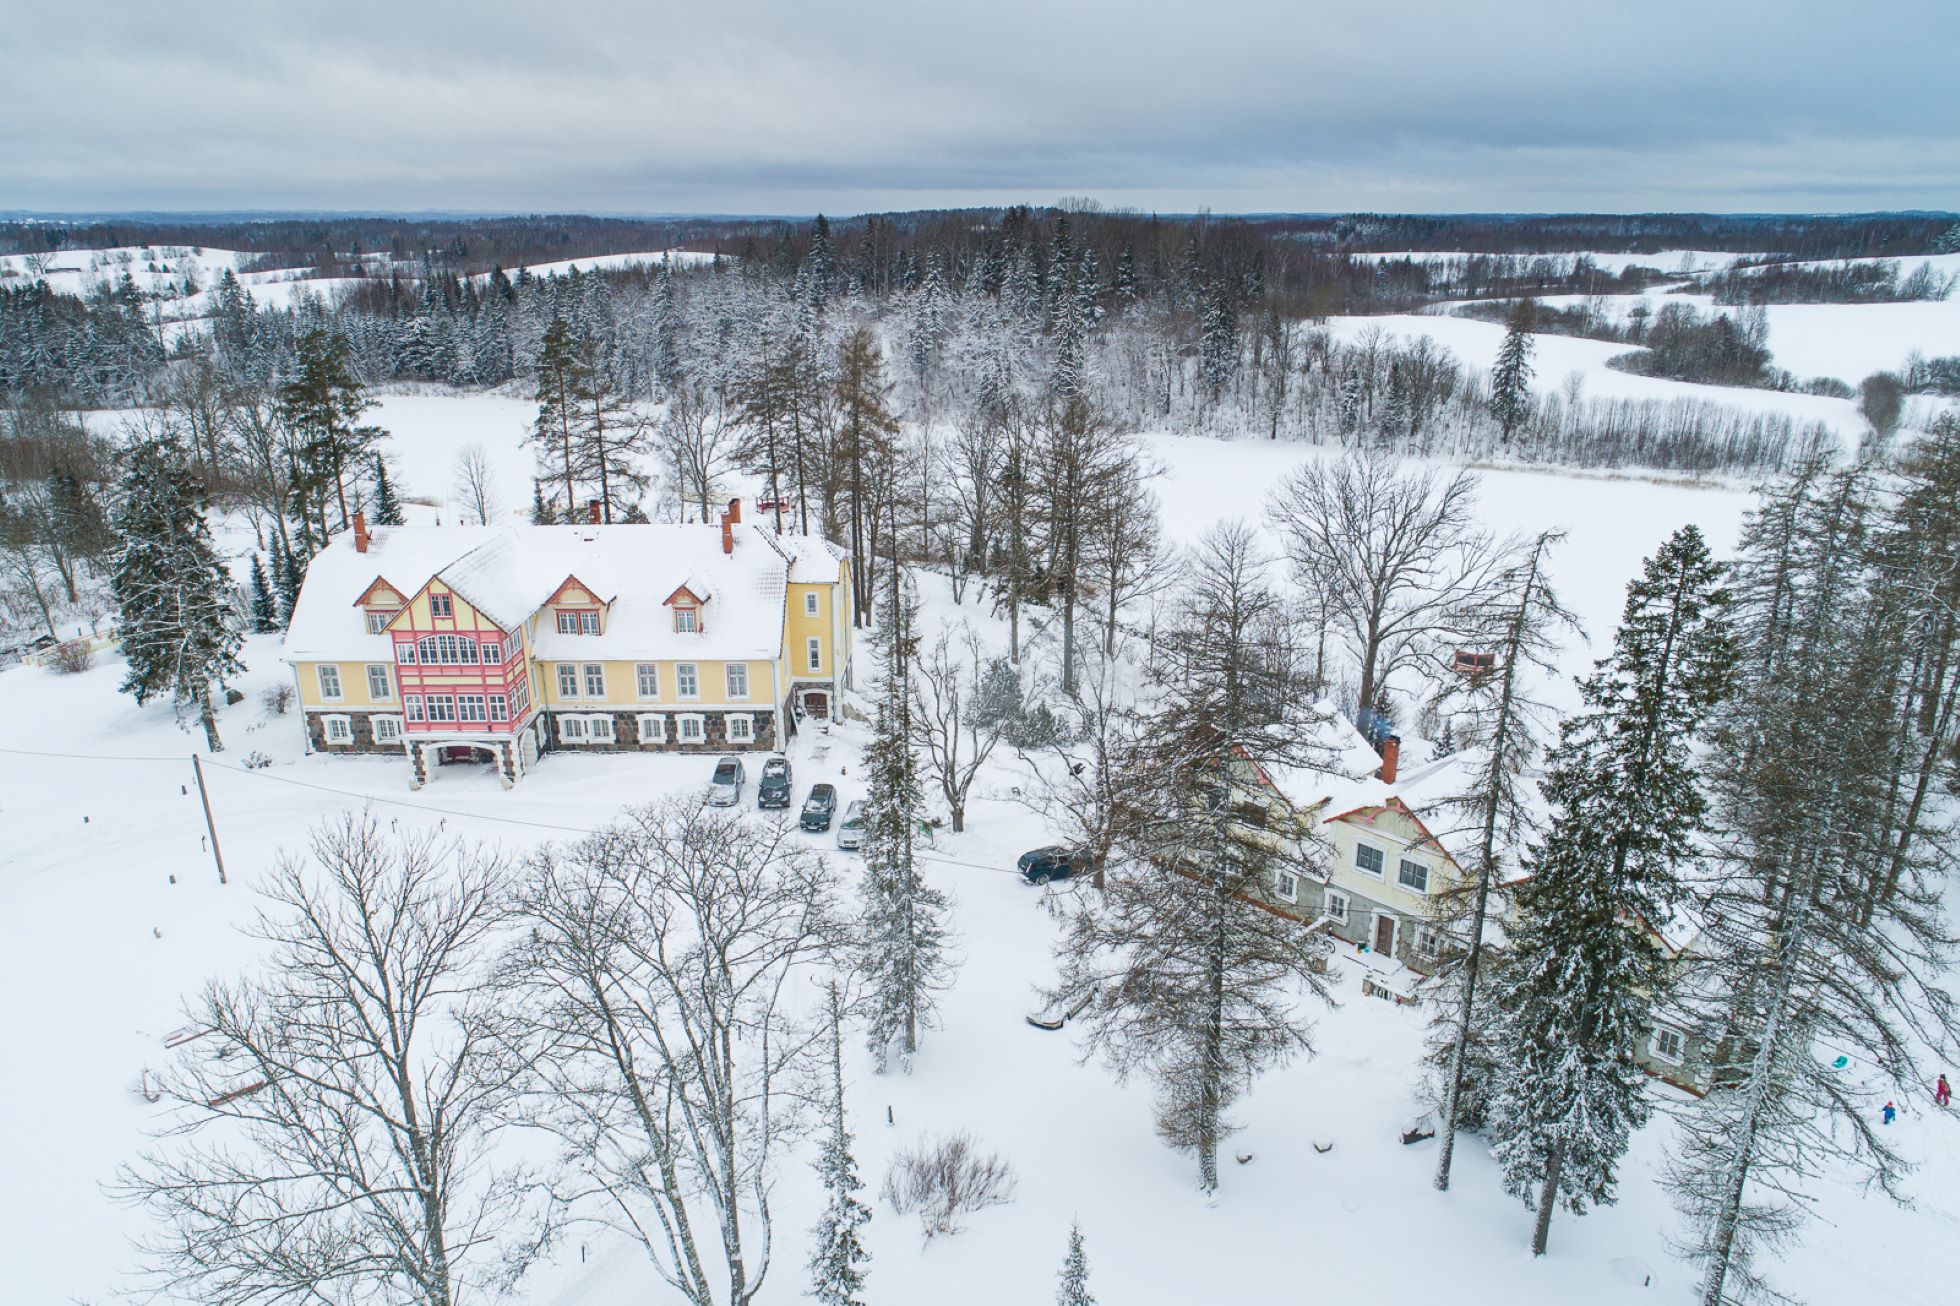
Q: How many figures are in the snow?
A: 2